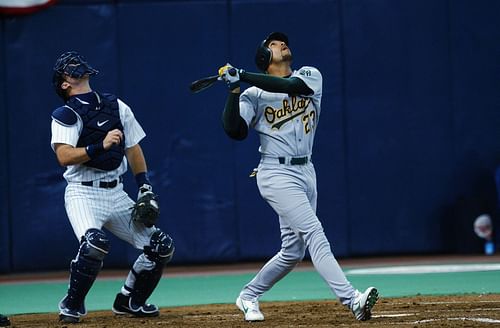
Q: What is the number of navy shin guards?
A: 2